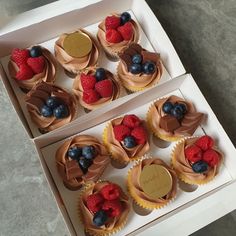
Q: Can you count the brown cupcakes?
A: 12